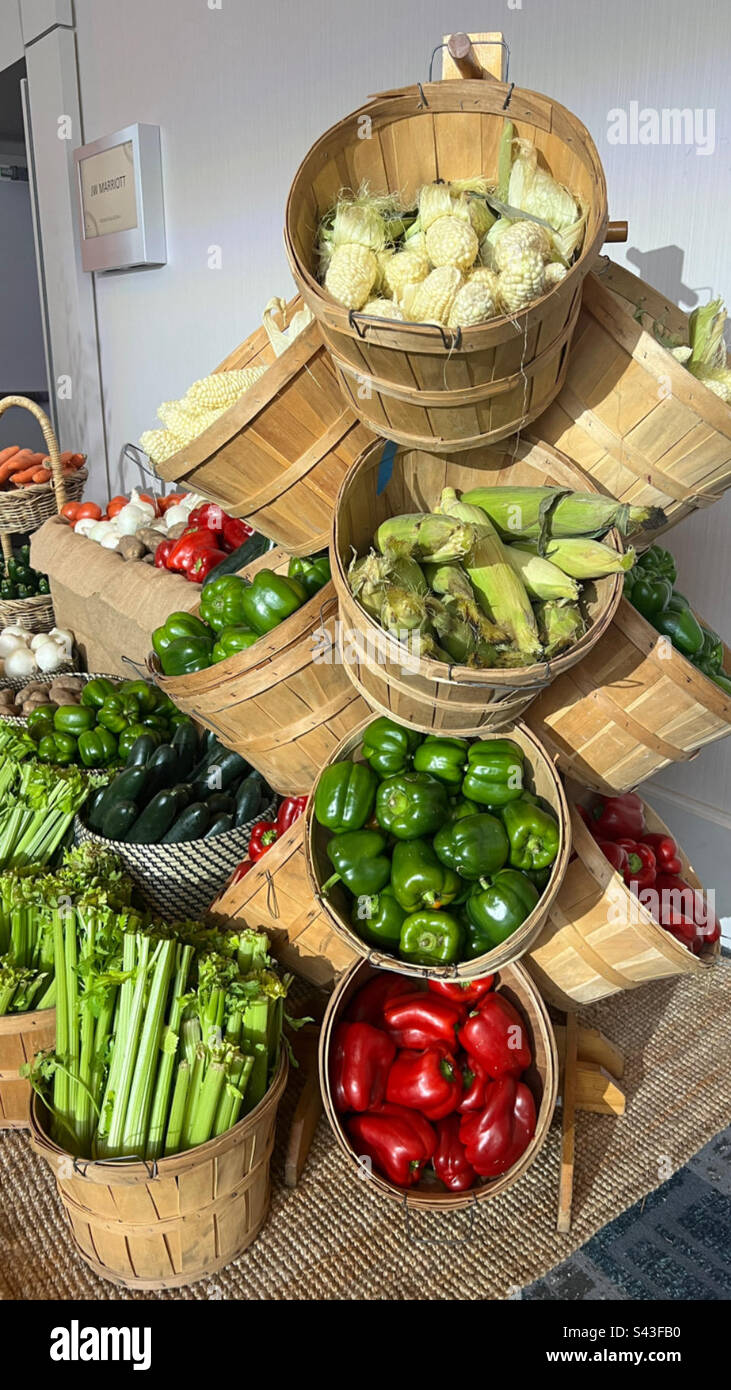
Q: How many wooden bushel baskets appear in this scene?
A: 12